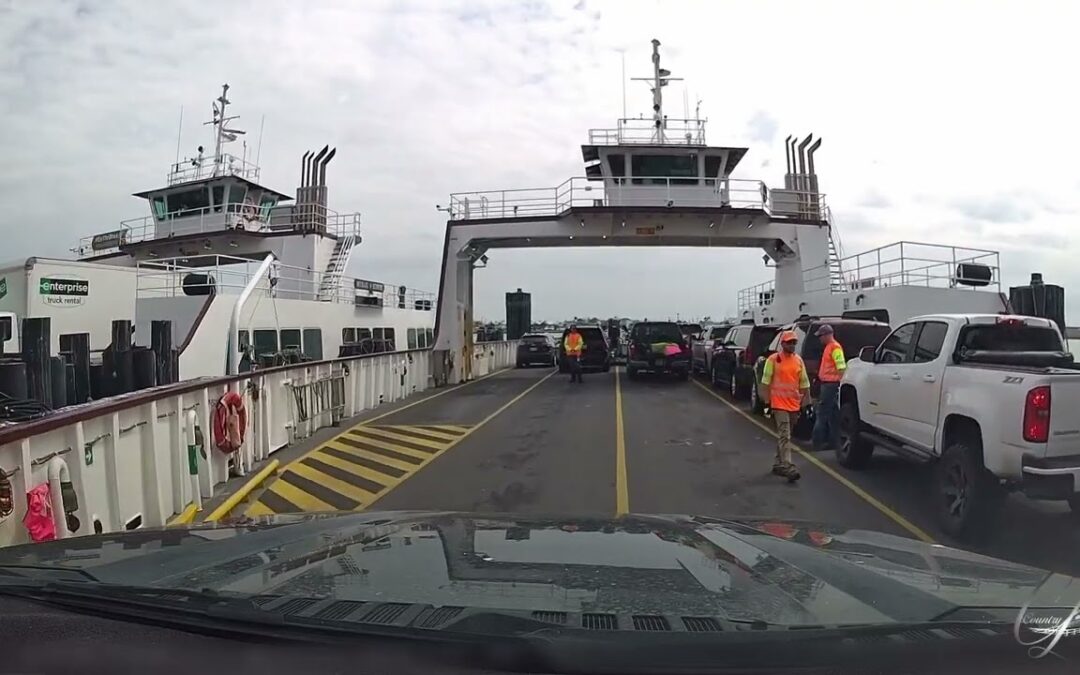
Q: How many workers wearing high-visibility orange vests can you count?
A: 3